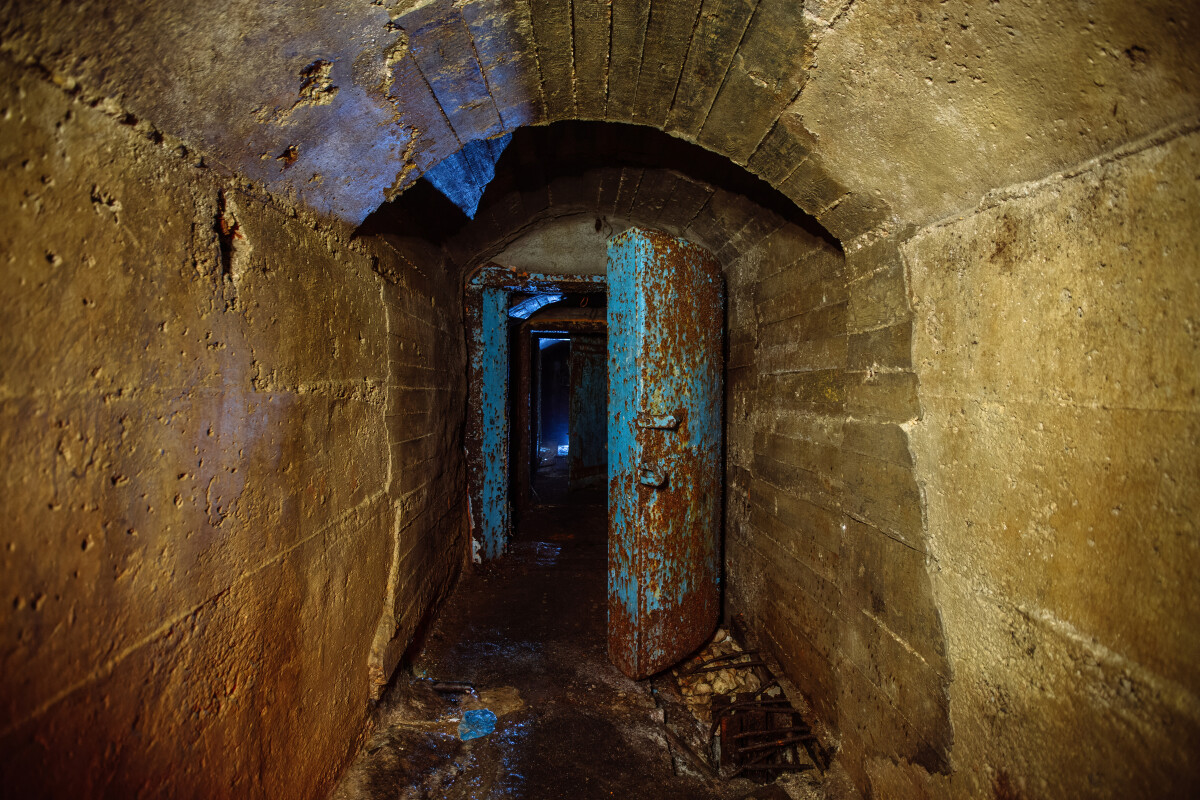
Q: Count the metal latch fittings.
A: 2